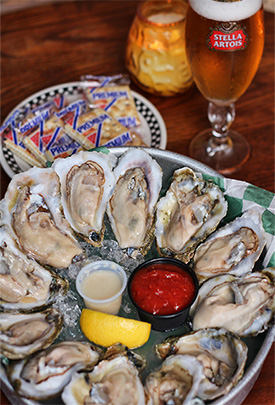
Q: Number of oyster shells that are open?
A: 12